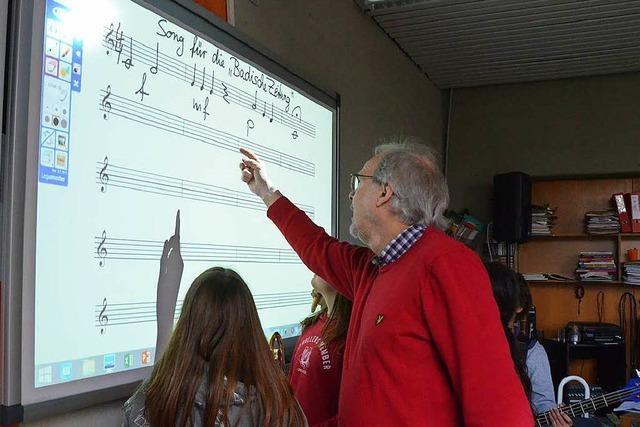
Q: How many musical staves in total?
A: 5